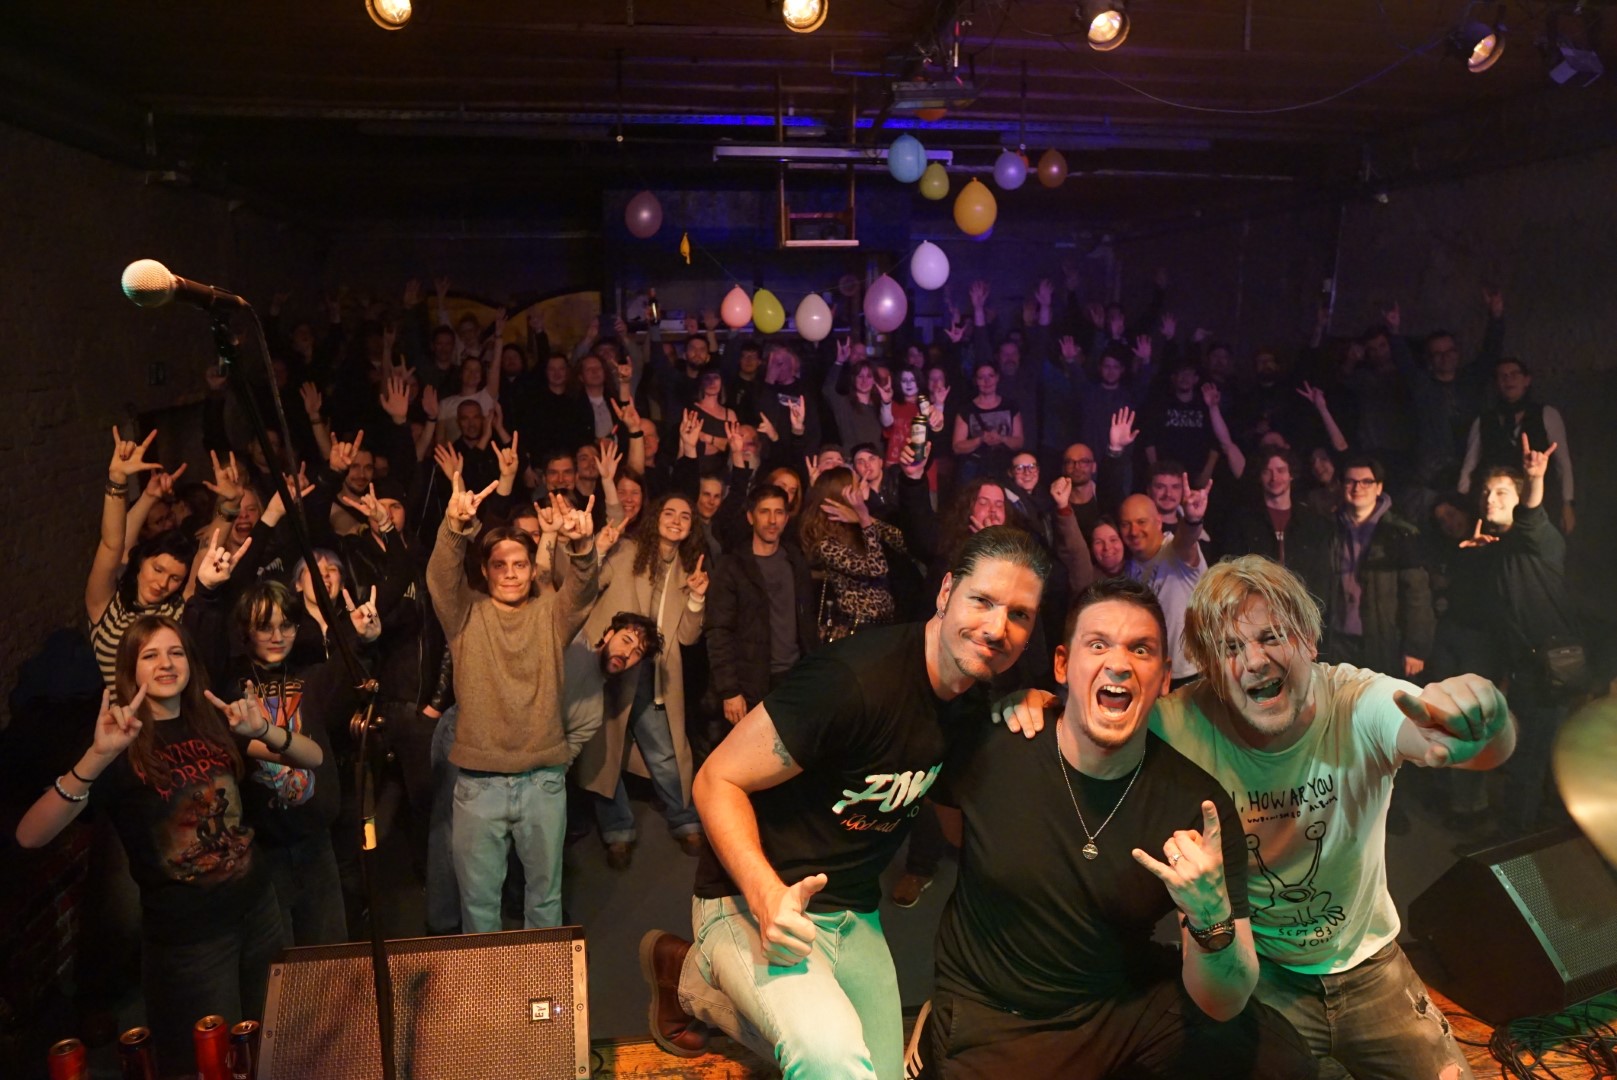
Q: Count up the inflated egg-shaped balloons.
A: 11